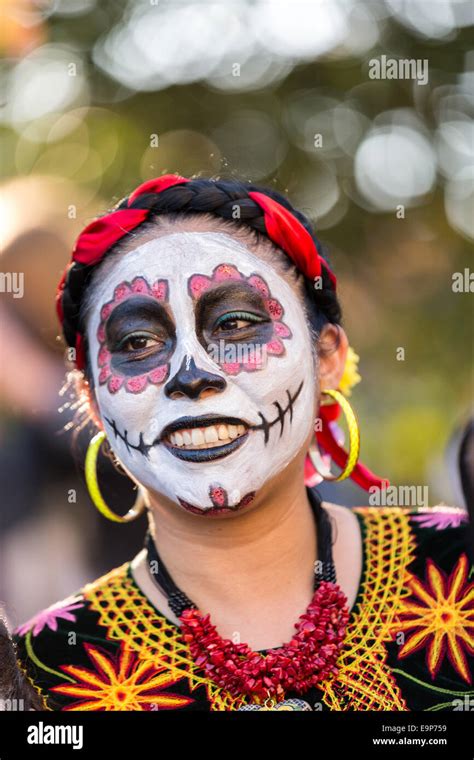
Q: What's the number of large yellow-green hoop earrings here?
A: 2